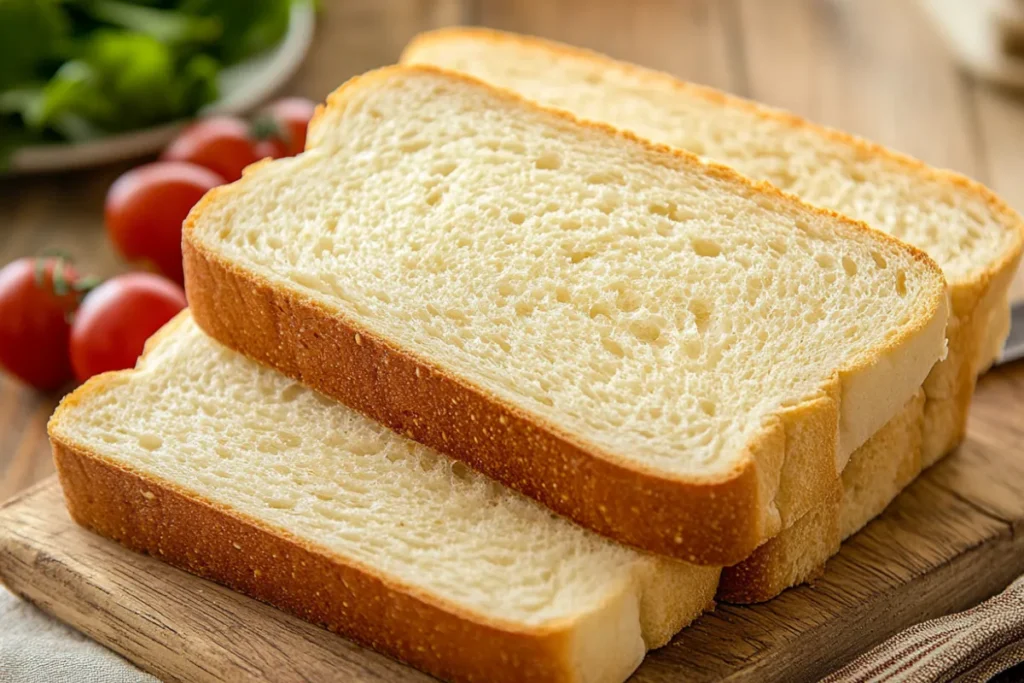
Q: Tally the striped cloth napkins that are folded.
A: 1